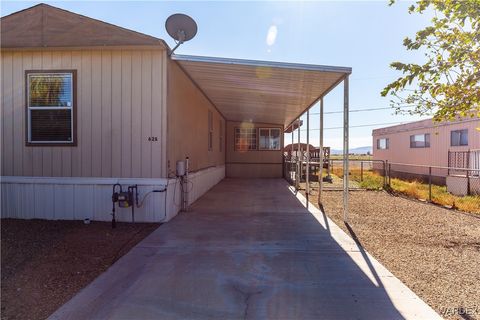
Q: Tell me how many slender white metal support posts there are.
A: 5